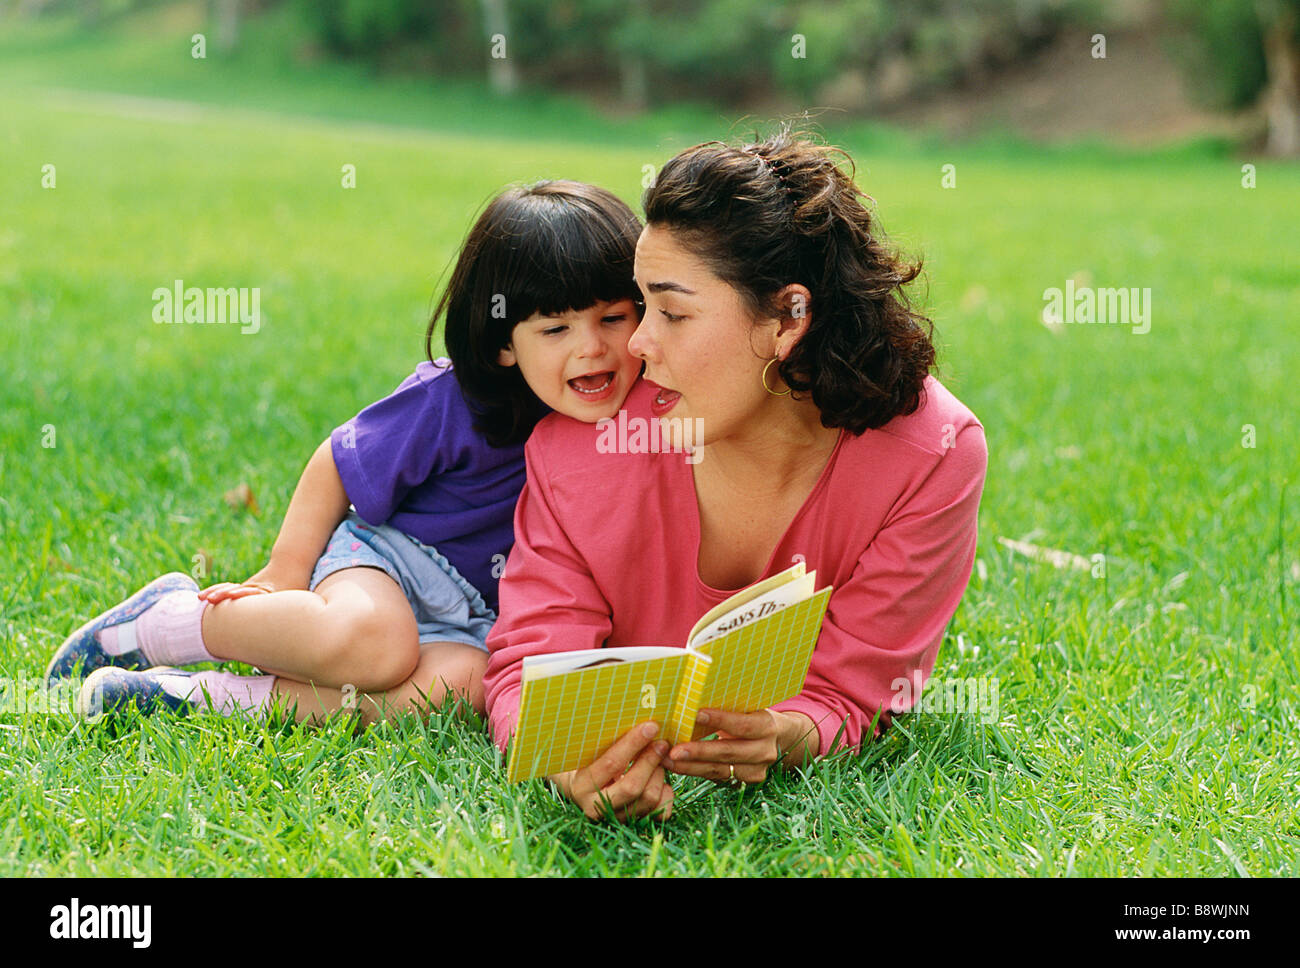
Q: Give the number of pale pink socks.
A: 2